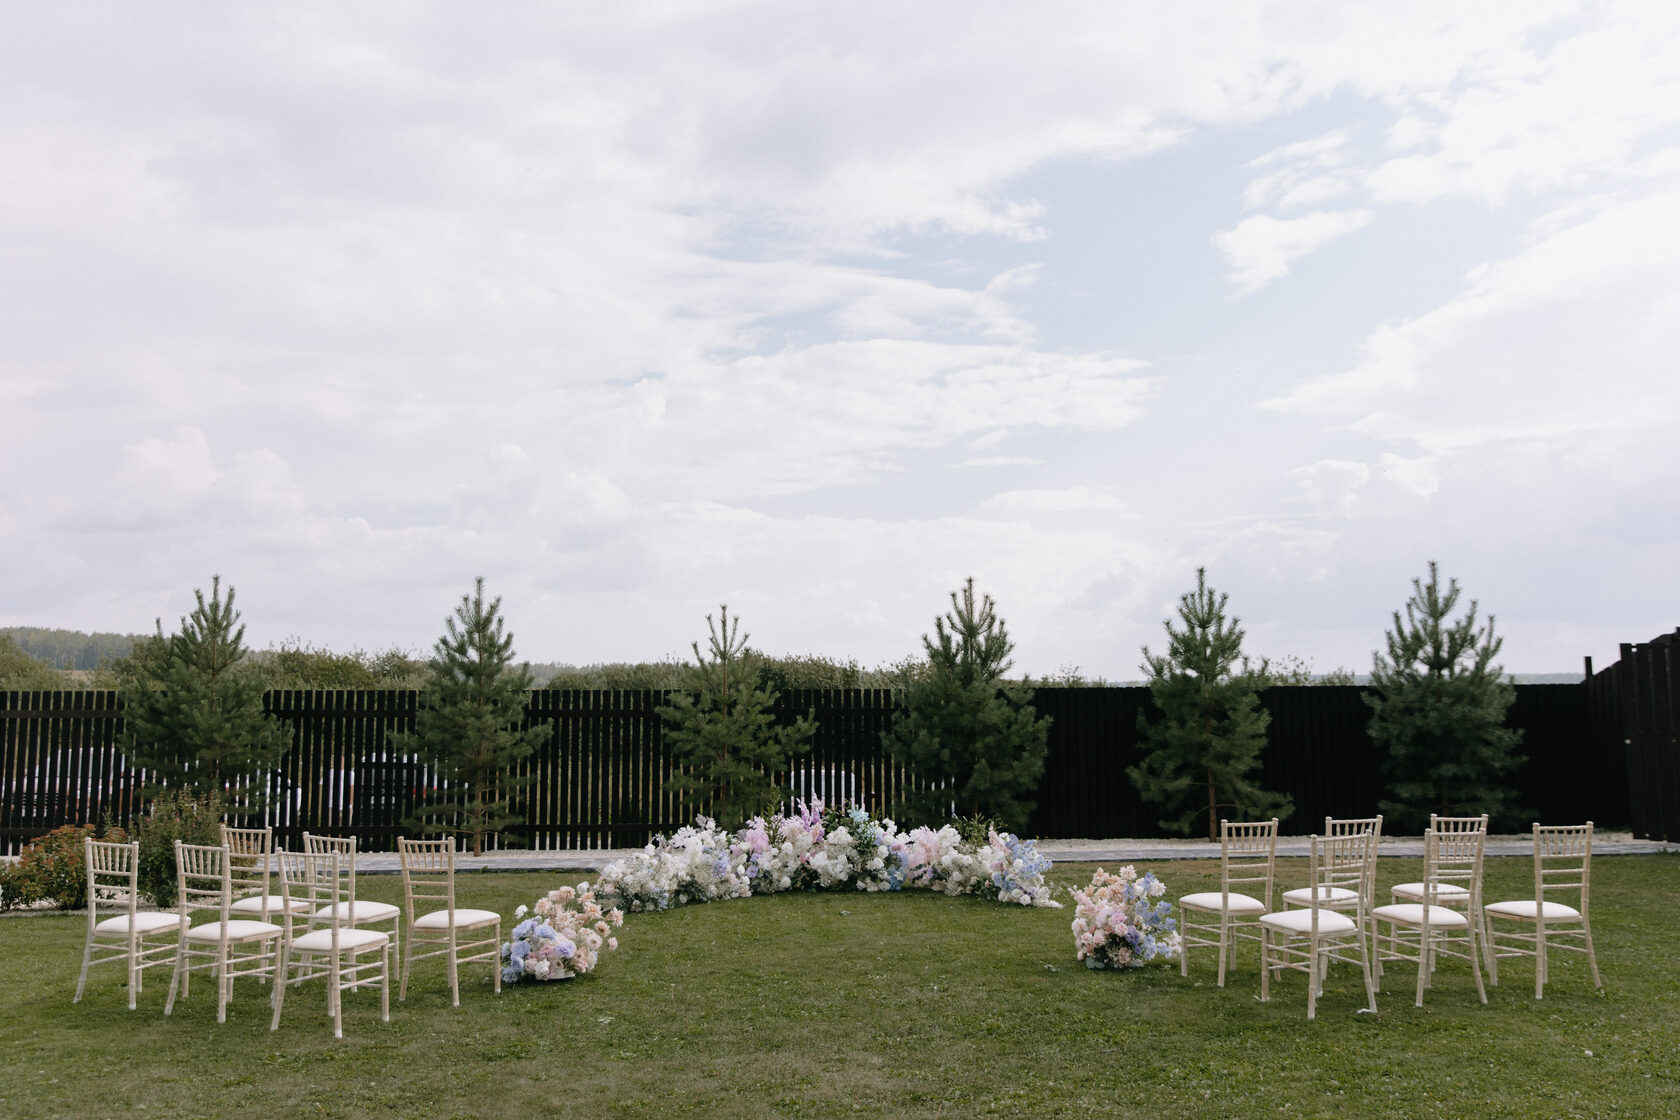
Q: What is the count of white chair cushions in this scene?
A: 12